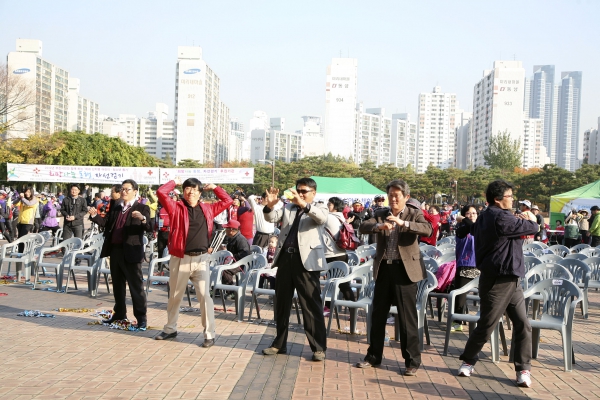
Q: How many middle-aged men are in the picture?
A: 5